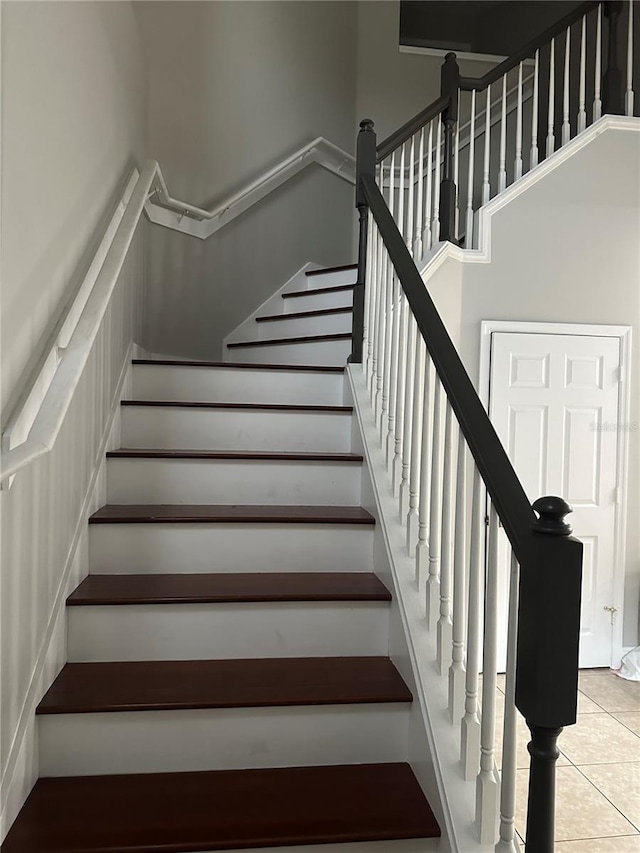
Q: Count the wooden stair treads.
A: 11